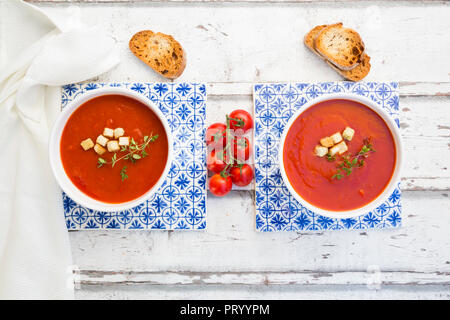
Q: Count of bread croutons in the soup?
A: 13